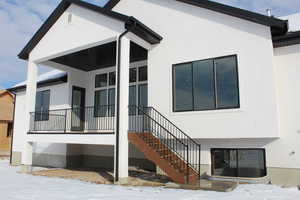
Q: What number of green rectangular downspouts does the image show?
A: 0